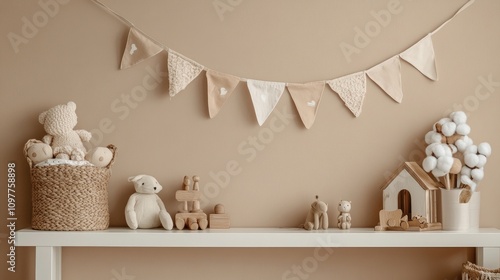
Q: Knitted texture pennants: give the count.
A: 2